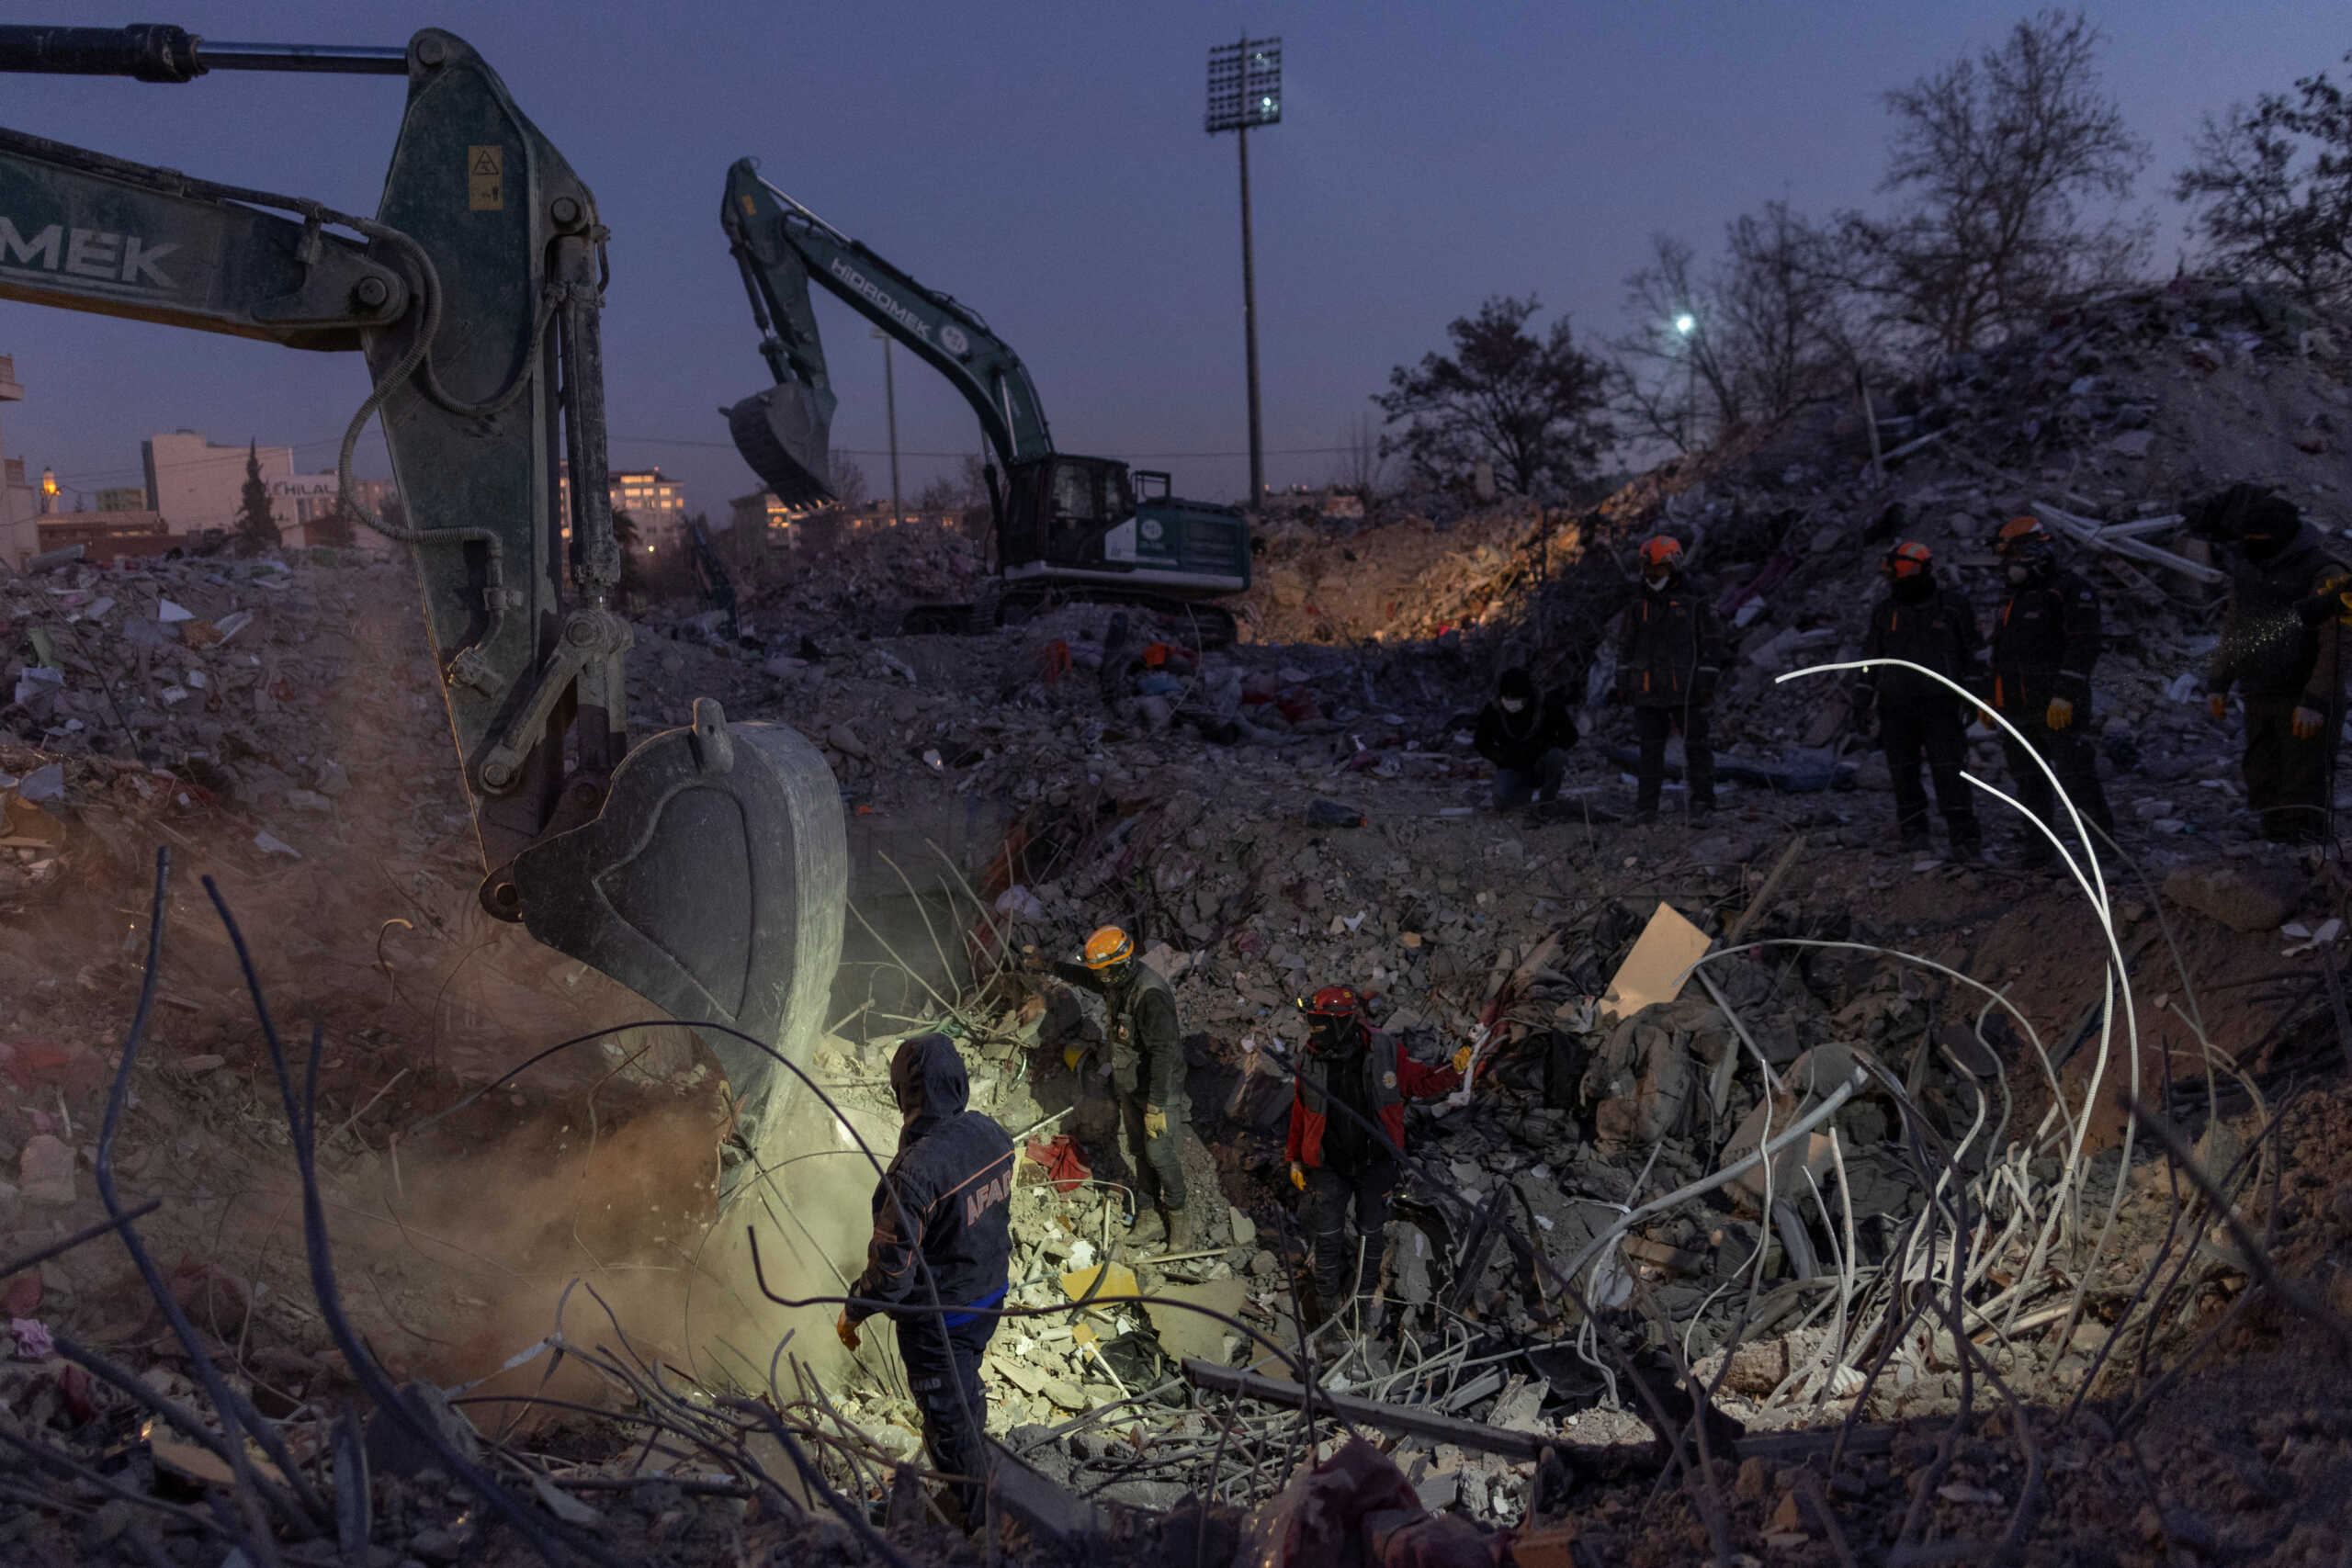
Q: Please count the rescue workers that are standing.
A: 7